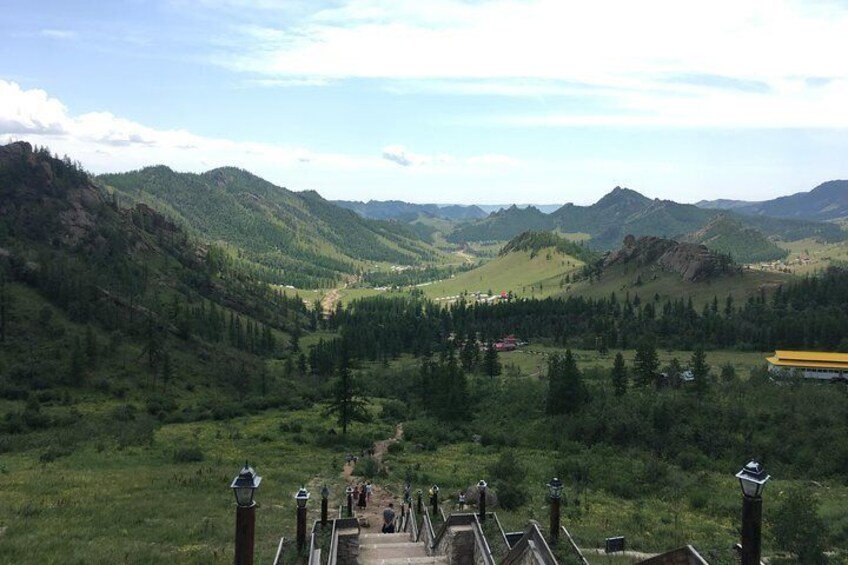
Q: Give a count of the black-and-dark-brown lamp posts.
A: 11